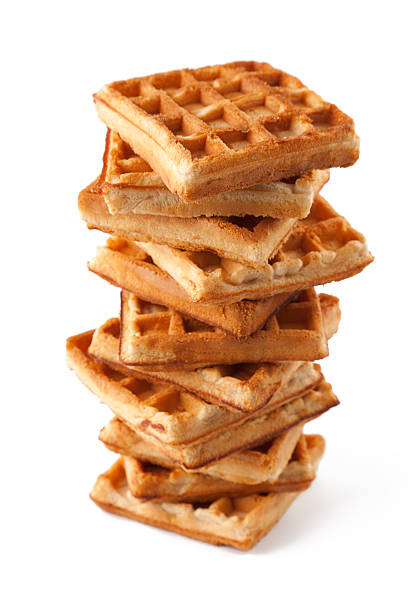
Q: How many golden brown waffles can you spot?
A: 12